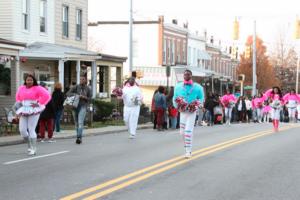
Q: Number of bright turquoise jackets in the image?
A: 1